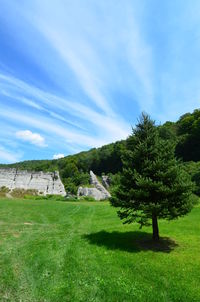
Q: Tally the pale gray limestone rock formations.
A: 2